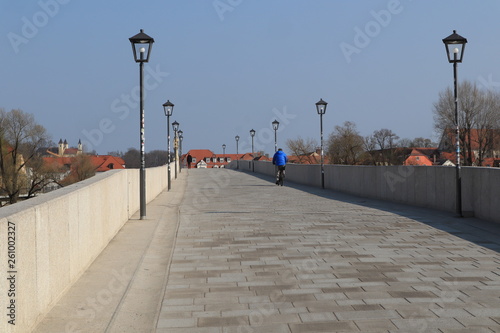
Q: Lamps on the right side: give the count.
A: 6